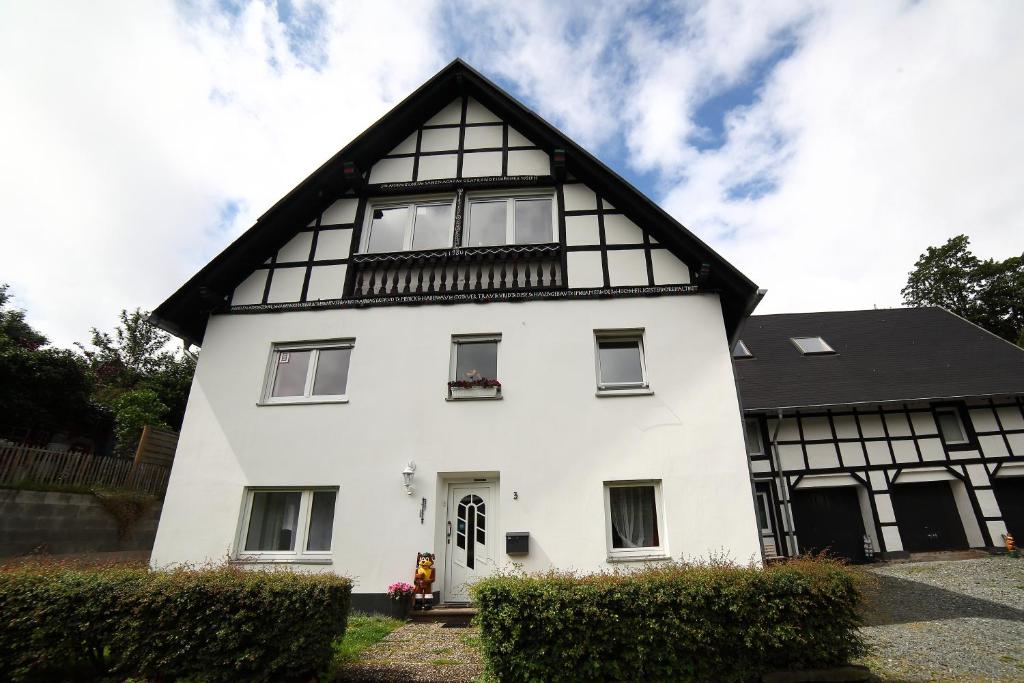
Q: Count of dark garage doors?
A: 3